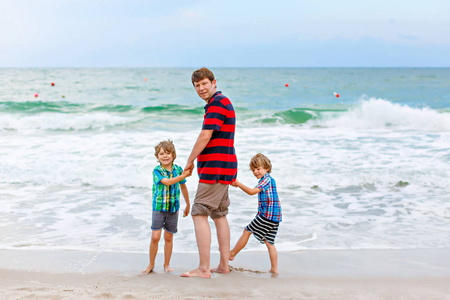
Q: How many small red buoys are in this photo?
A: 5